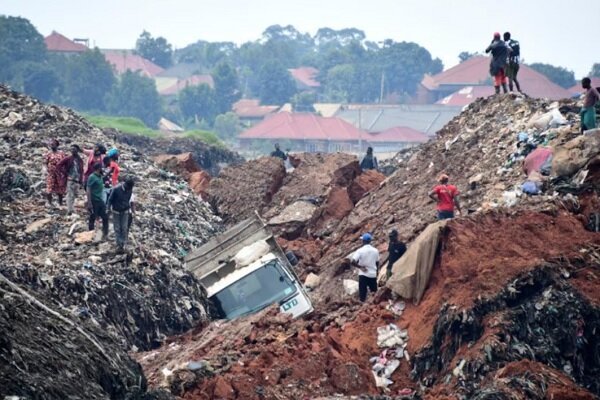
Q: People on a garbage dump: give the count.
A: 15